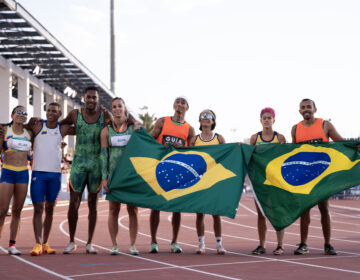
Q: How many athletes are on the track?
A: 8